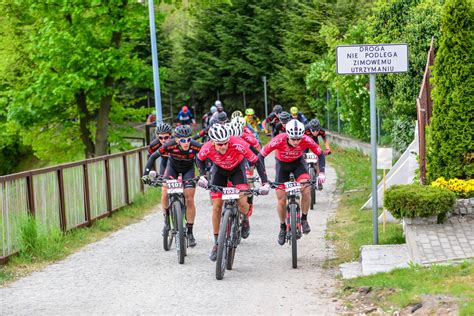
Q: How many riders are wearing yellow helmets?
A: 2